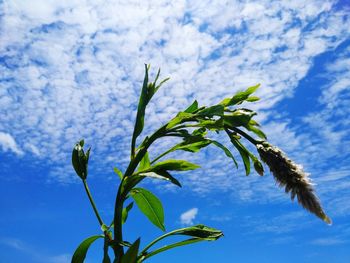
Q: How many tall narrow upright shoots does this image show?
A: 1